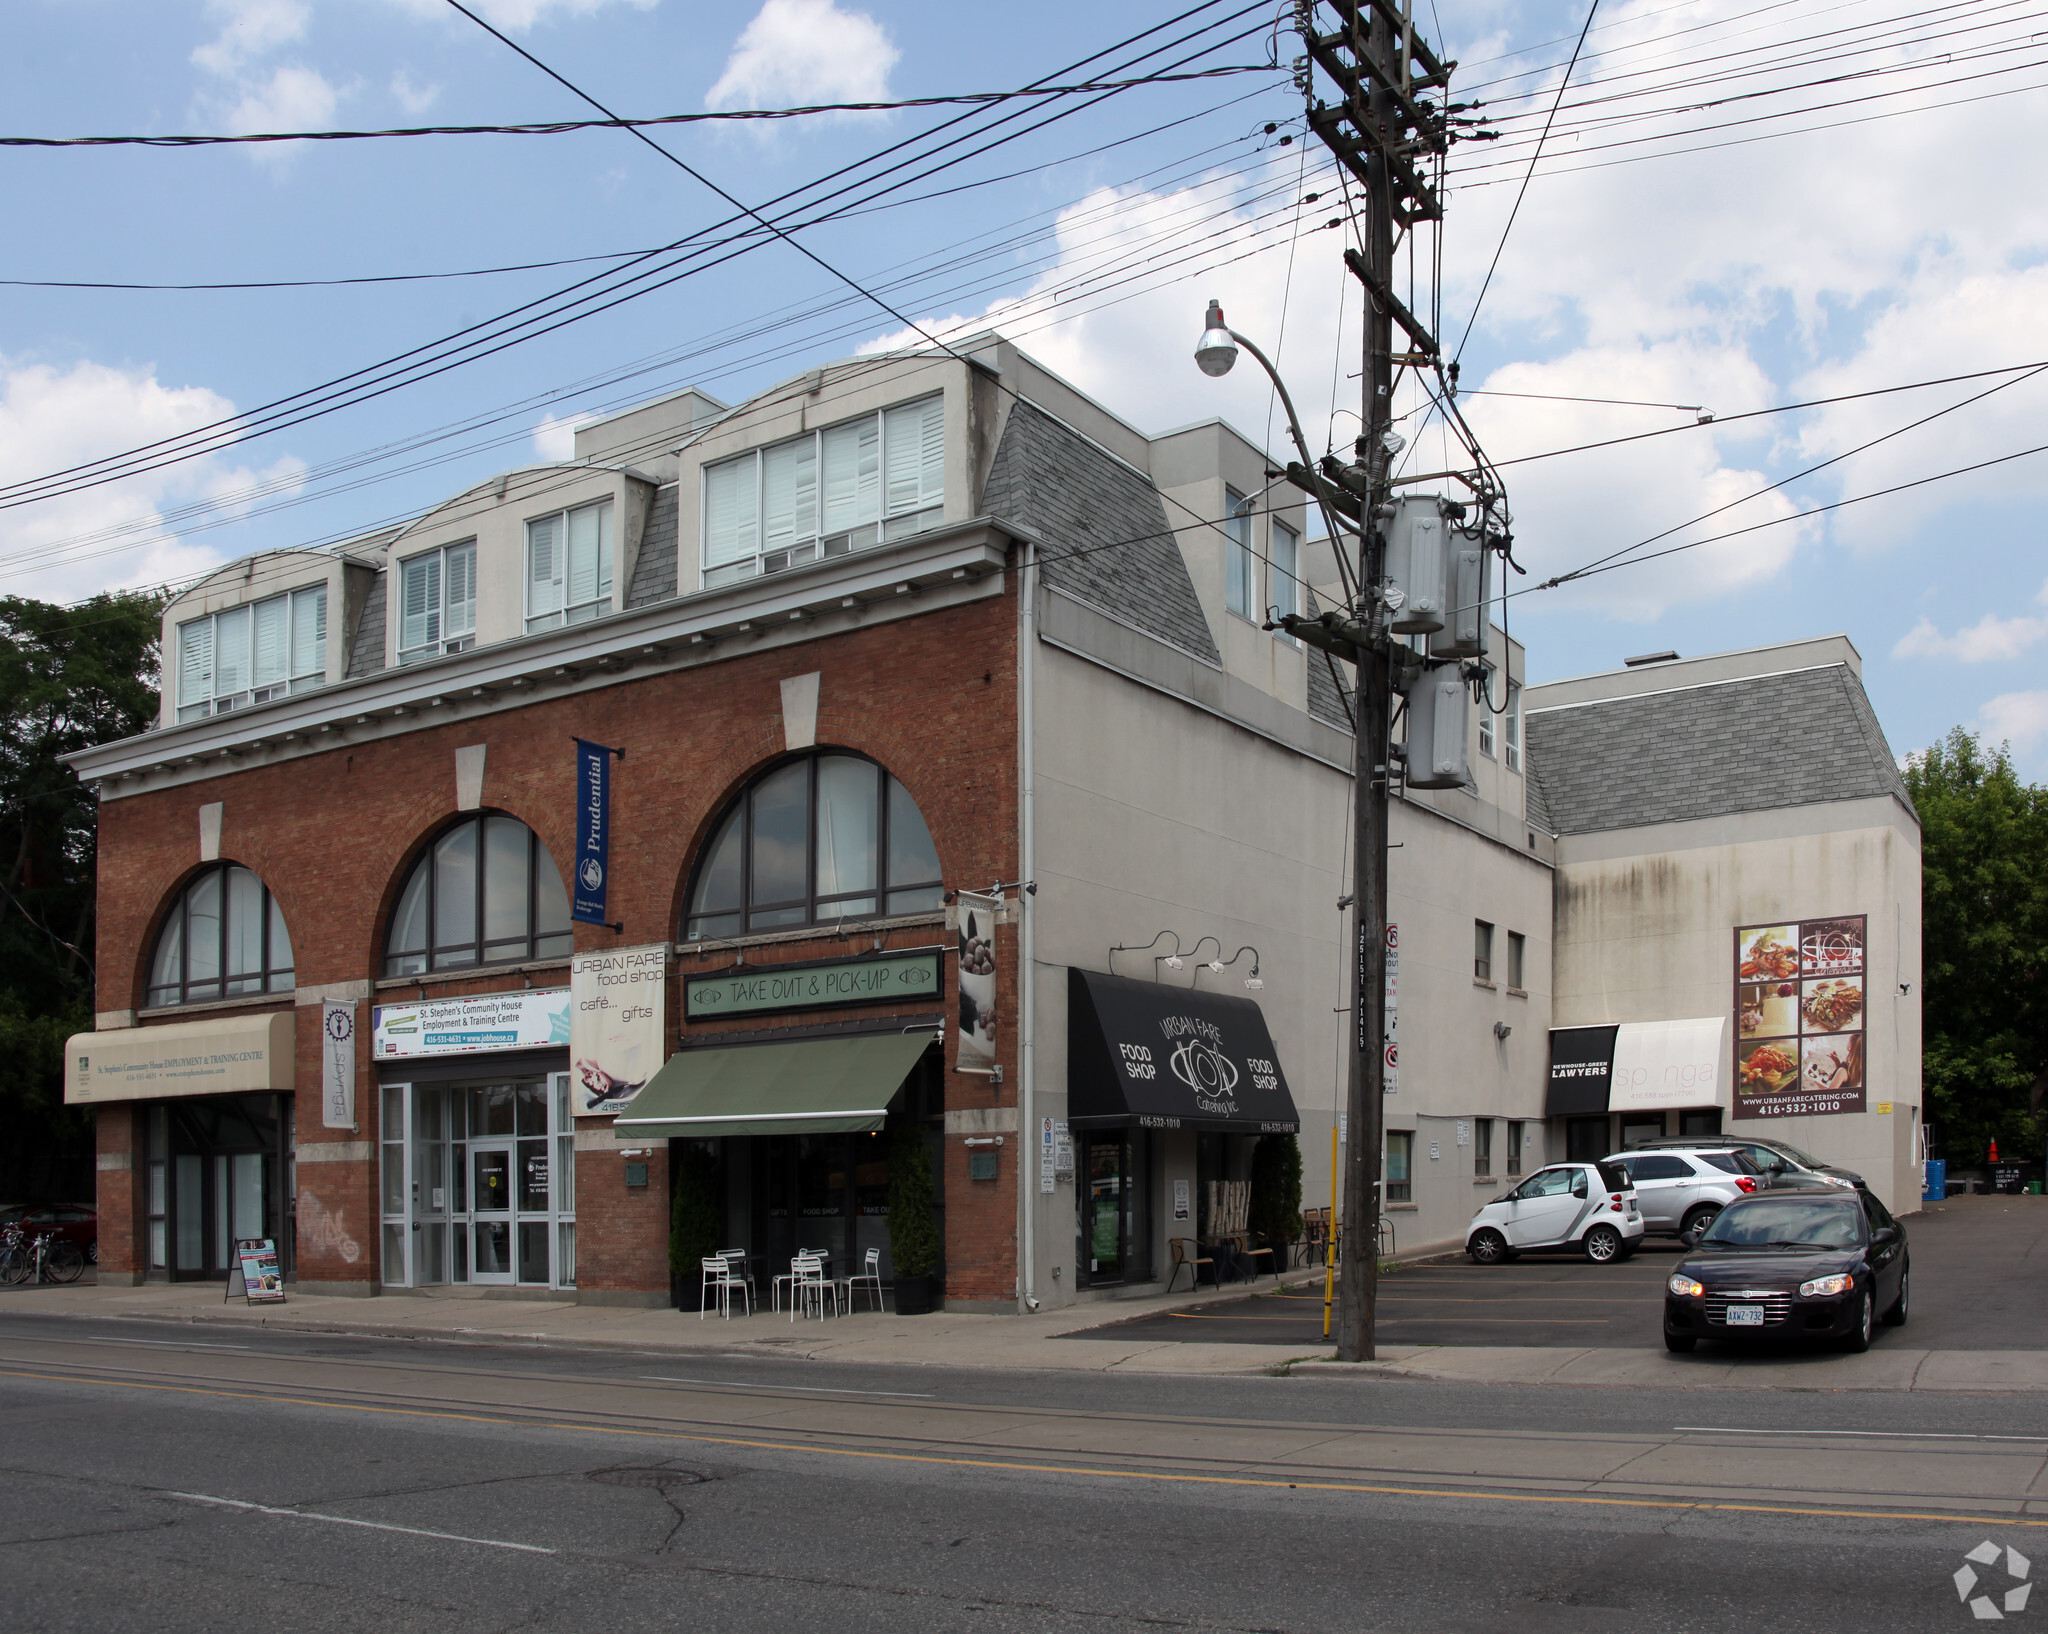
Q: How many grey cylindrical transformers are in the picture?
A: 3